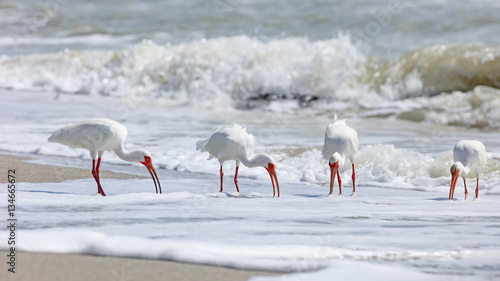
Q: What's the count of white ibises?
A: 4